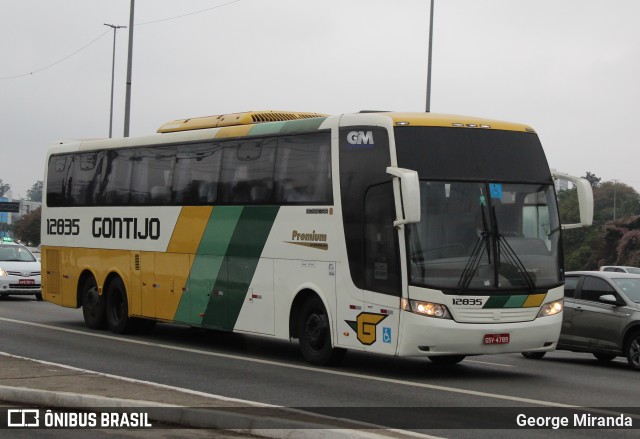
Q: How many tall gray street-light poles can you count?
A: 3